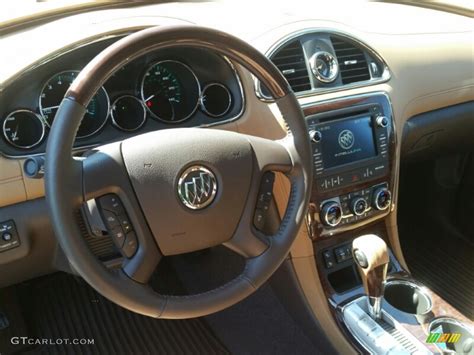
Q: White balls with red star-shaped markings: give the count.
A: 0